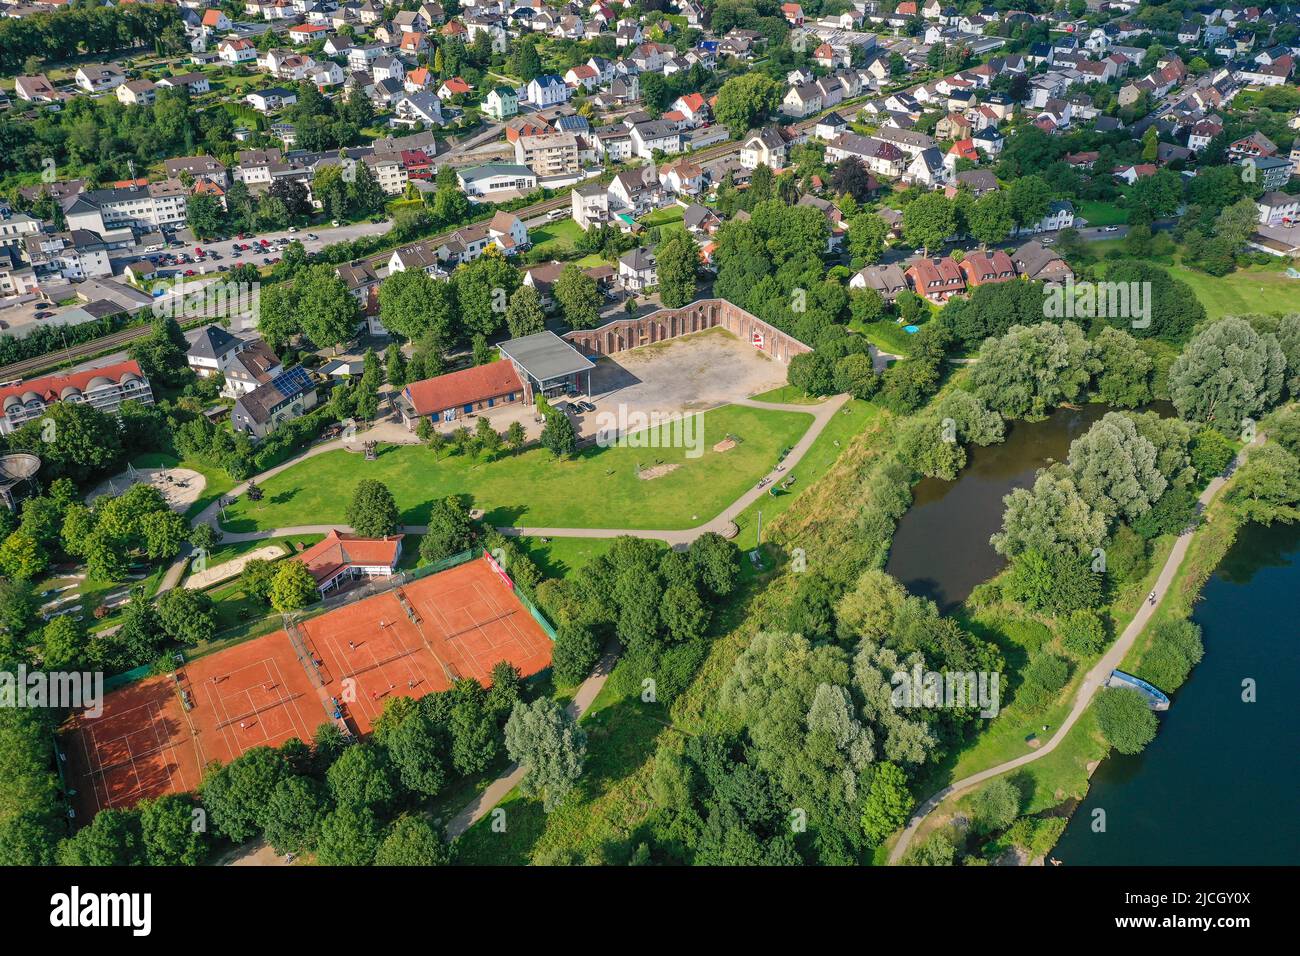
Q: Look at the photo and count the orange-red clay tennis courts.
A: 4